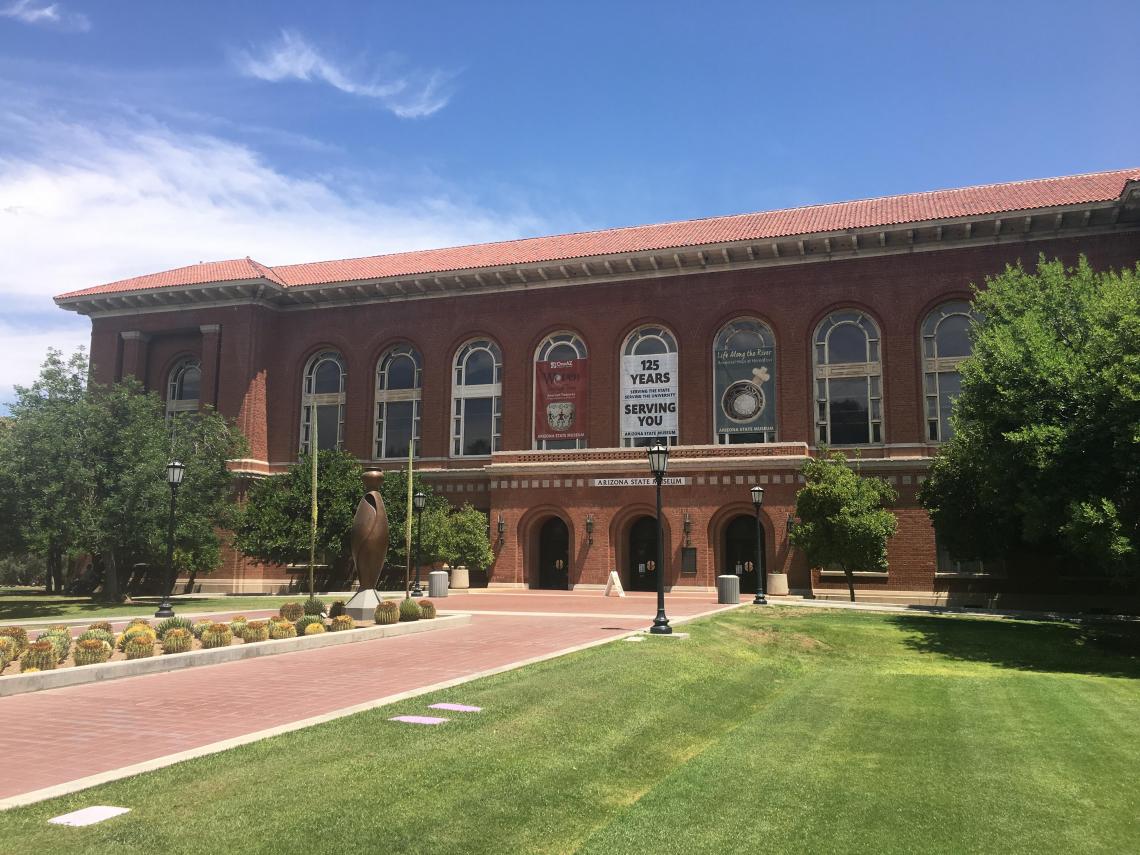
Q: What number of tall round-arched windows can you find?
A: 9